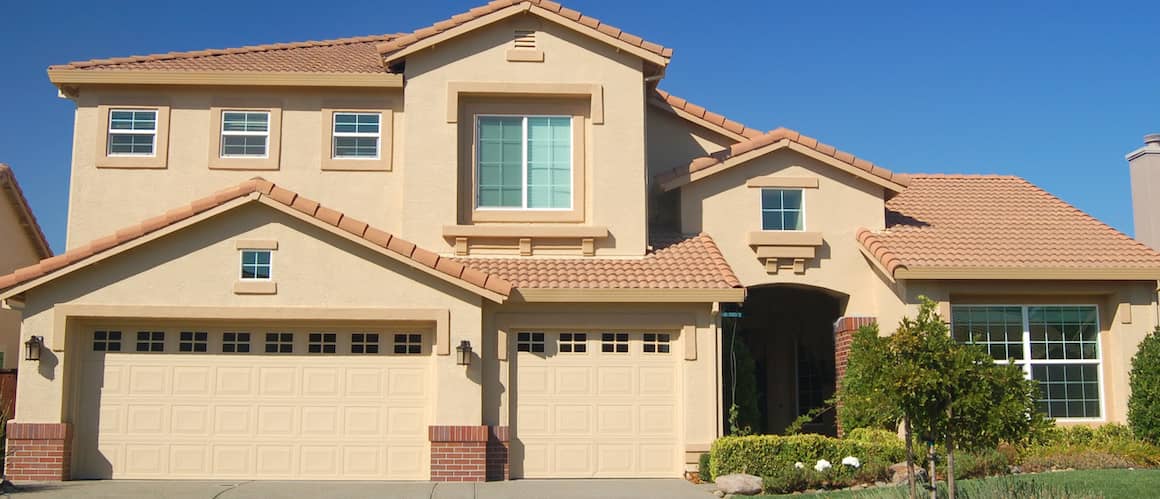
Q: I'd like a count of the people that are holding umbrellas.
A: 0